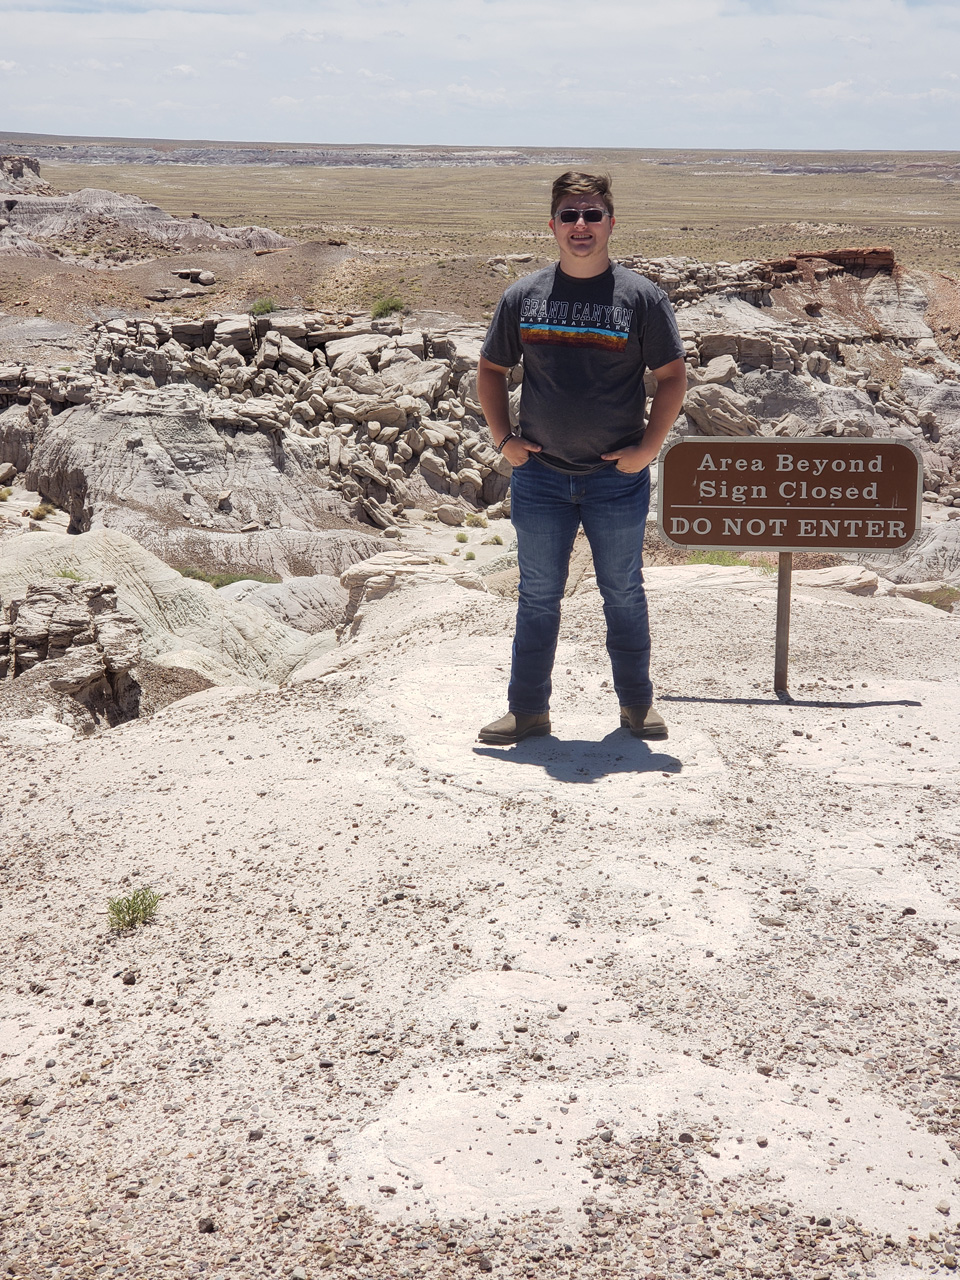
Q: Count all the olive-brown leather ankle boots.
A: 2